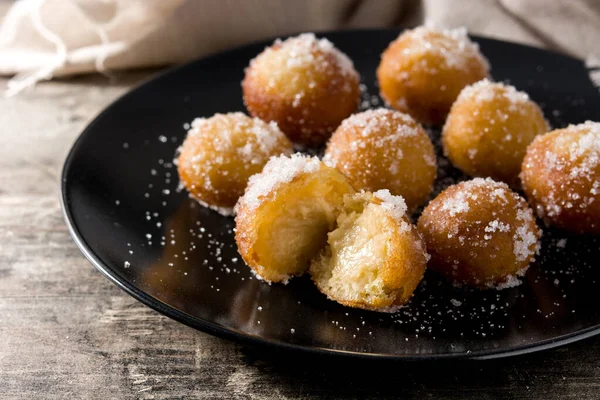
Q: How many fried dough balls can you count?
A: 8